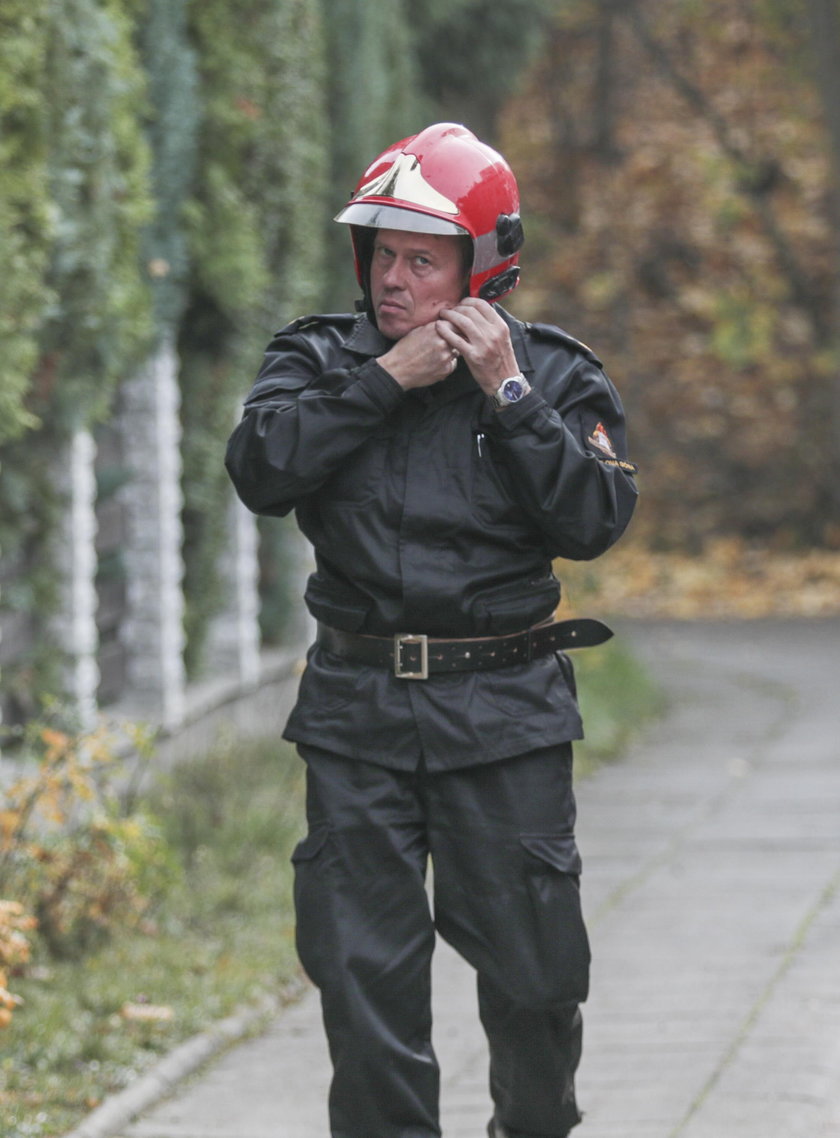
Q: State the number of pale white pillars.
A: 3